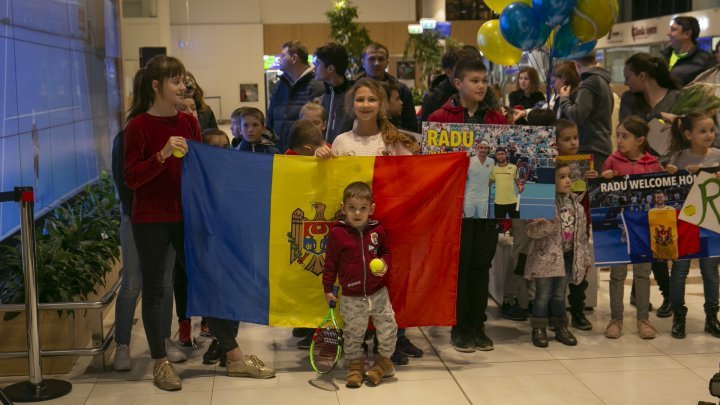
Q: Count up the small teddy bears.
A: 0